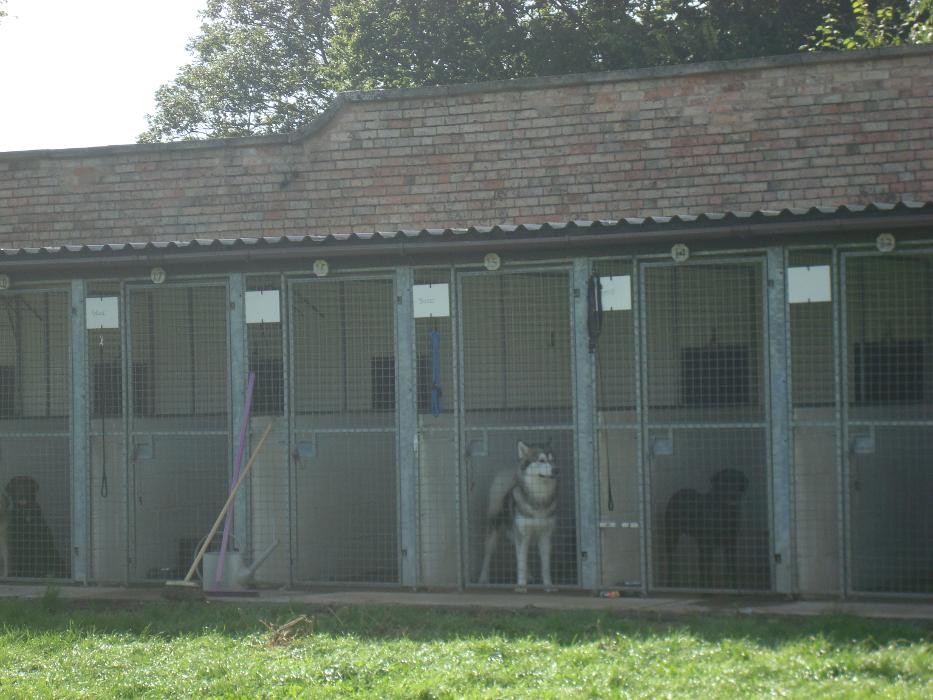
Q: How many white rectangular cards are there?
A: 5